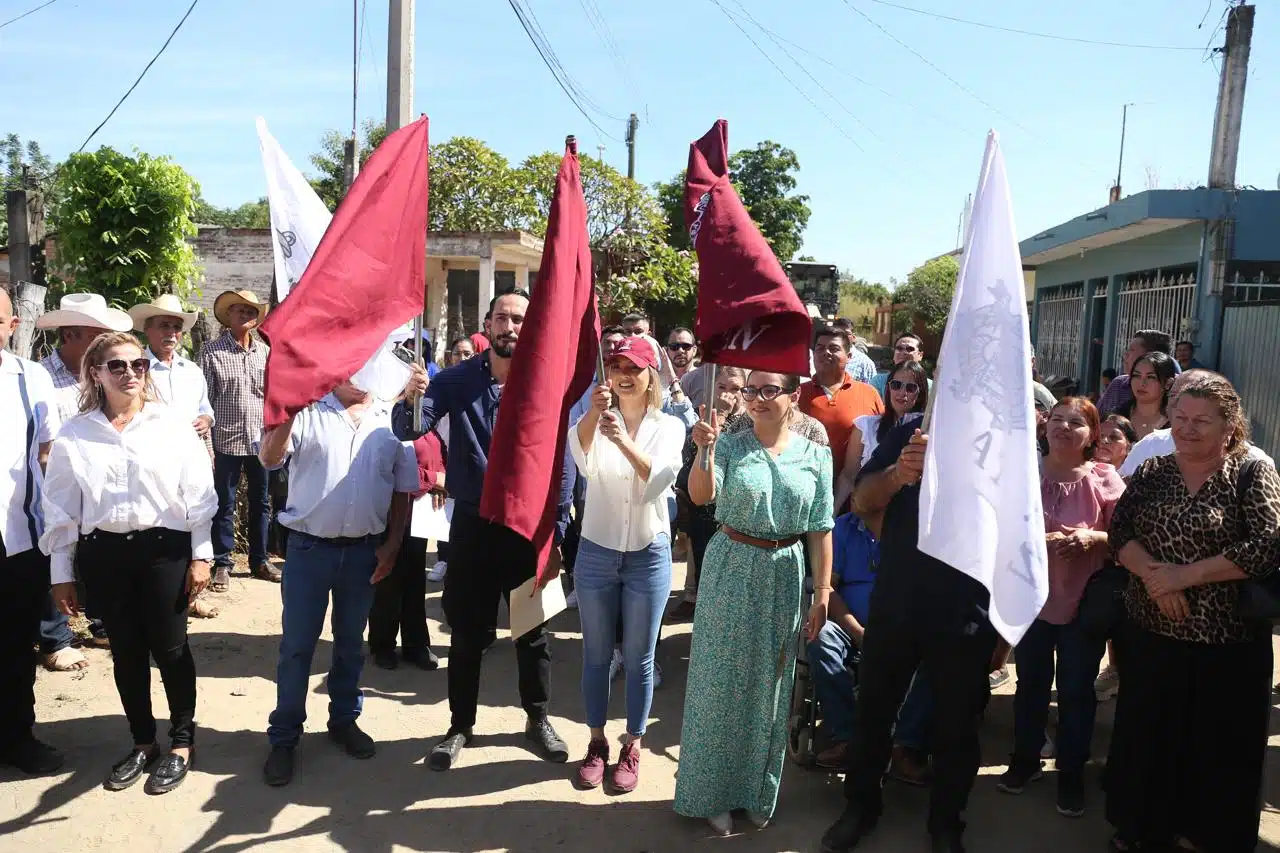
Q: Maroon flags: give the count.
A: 3